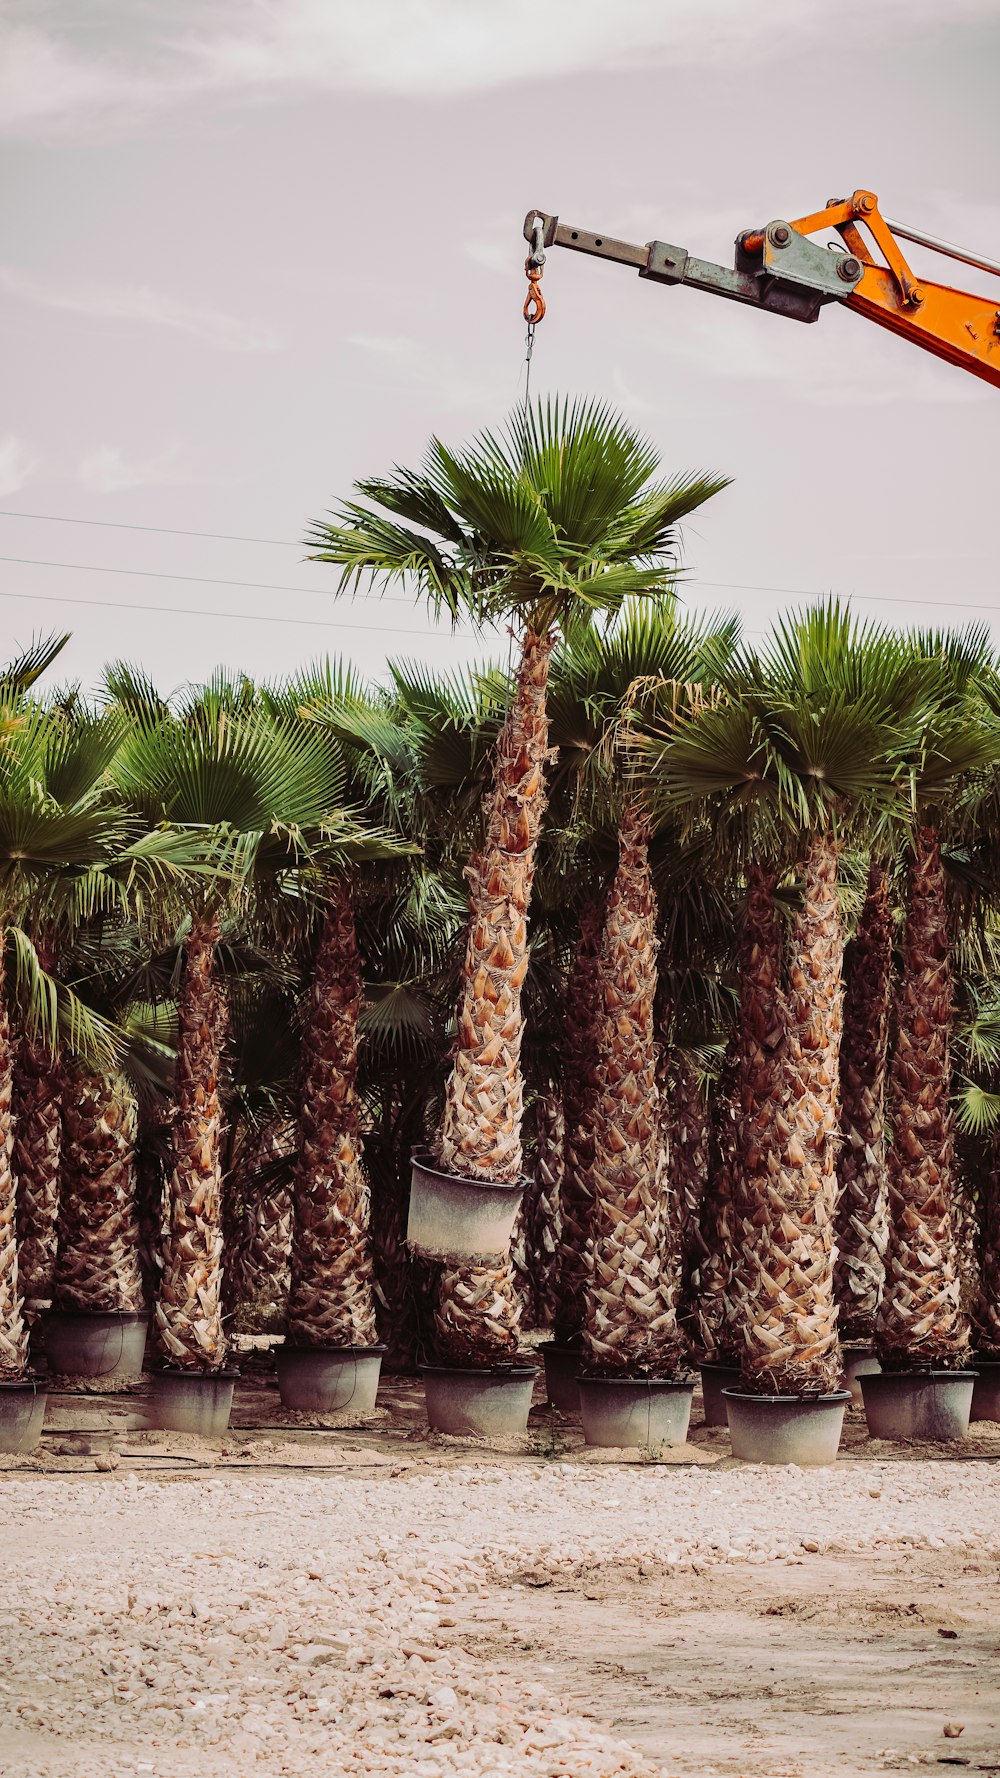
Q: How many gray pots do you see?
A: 13